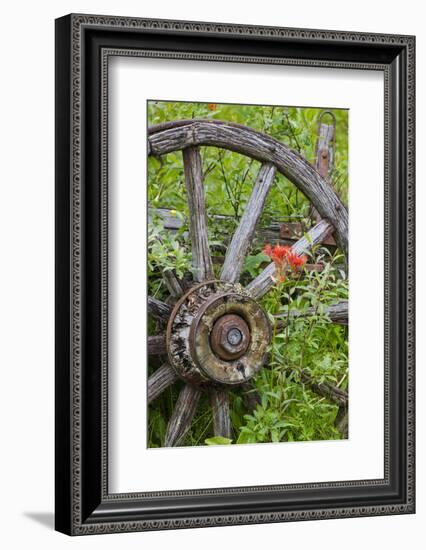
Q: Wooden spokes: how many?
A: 12